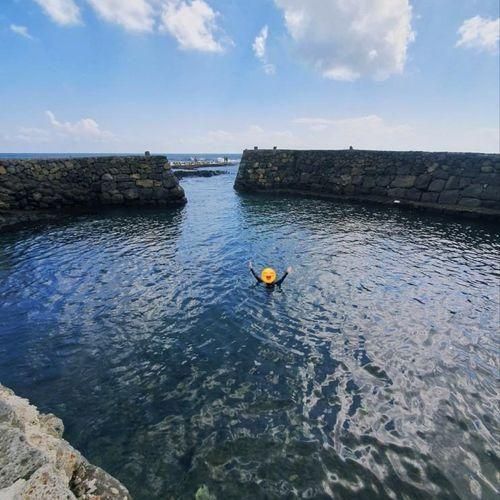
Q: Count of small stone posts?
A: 4